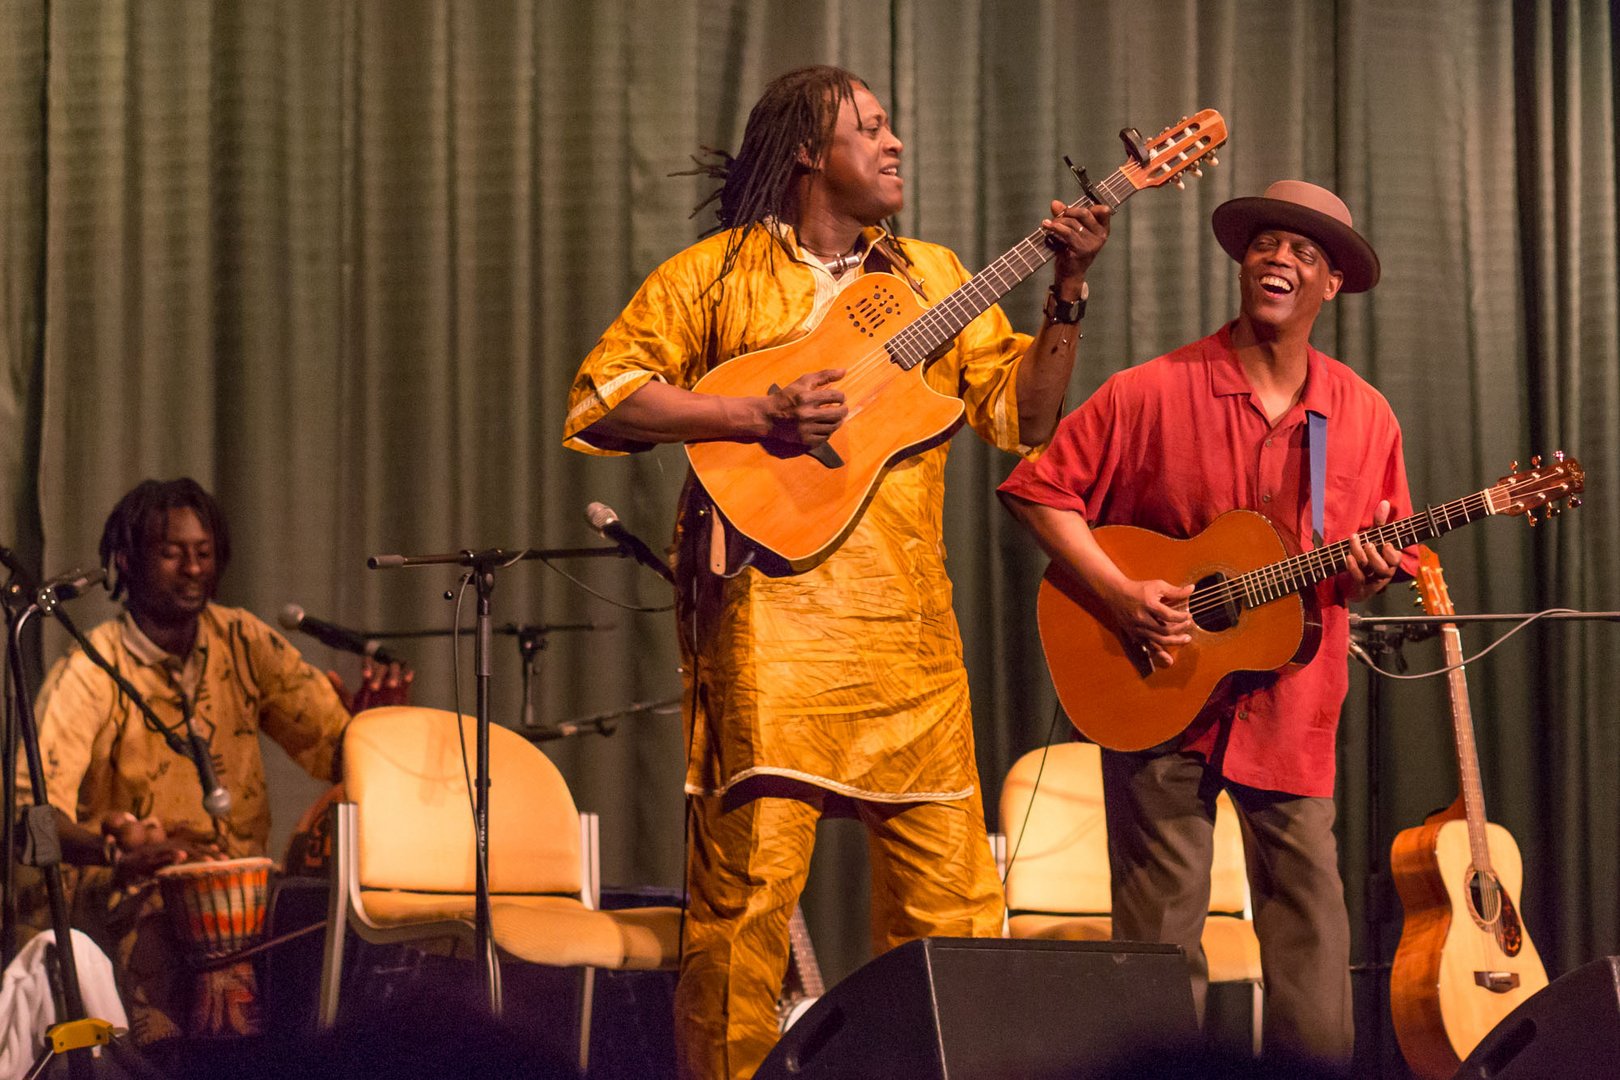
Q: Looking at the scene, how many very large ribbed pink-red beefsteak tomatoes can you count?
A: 0